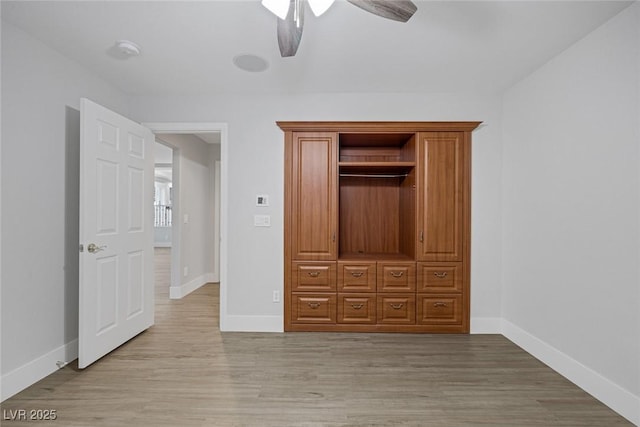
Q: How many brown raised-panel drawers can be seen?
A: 8